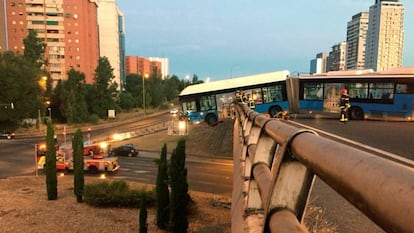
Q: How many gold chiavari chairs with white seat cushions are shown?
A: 0